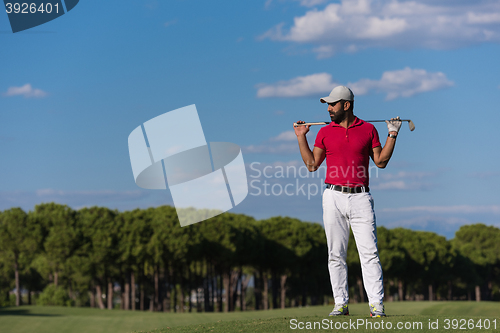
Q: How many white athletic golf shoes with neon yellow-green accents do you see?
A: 2